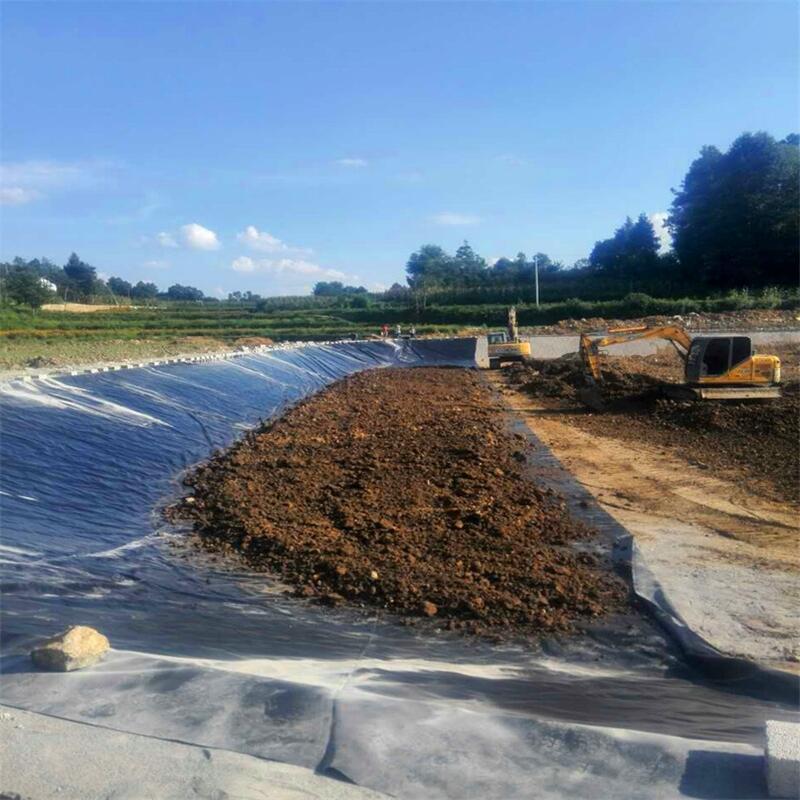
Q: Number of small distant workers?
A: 3